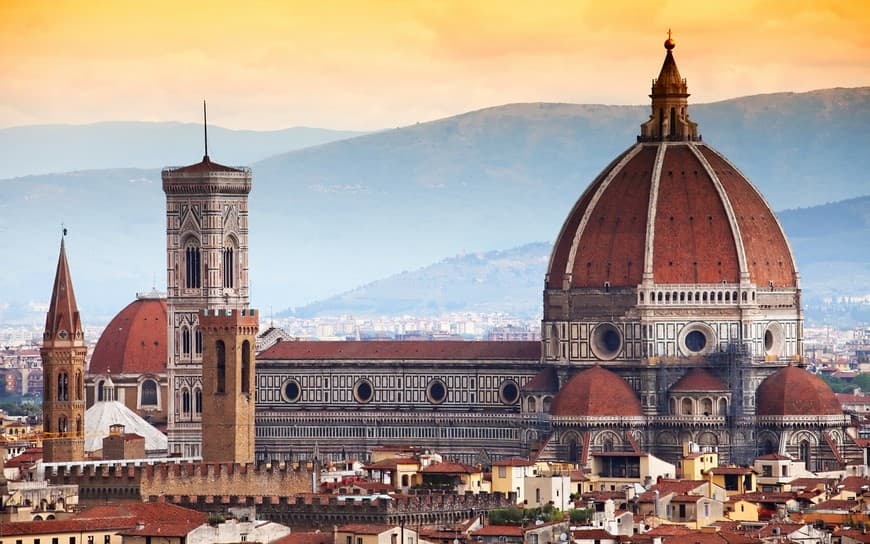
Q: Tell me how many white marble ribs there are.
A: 5